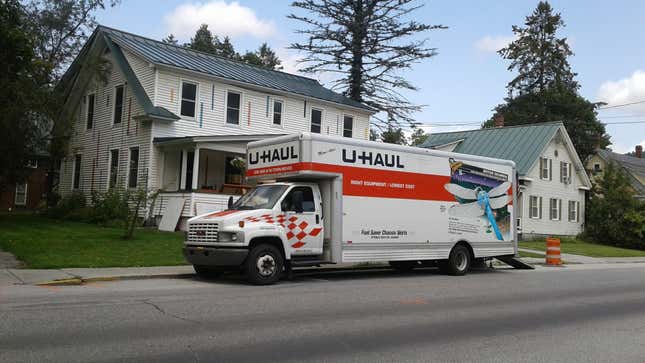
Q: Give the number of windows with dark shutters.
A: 5